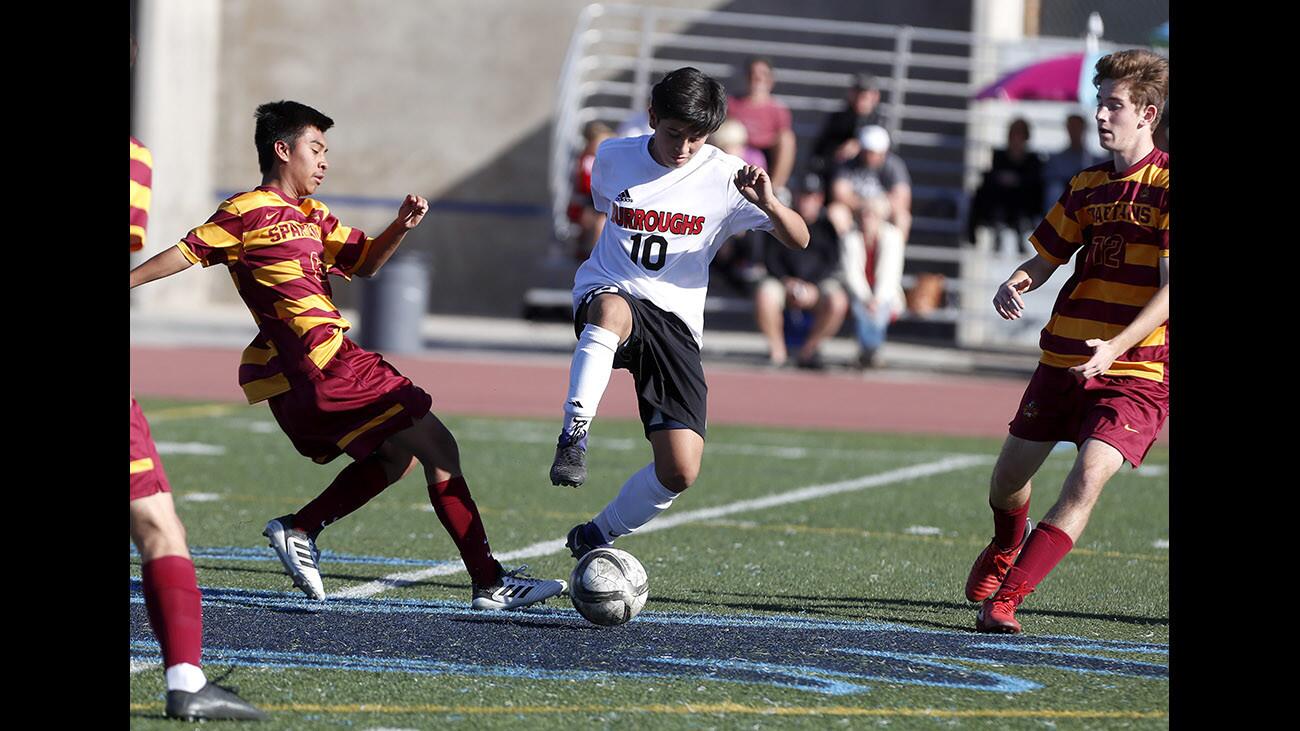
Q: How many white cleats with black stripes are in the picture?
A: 2